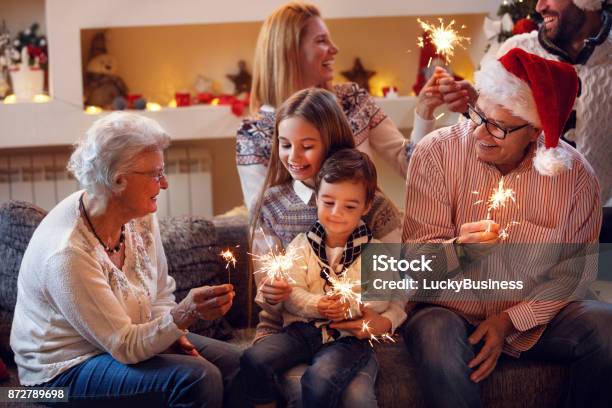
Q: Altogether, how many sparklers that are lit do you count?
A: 5